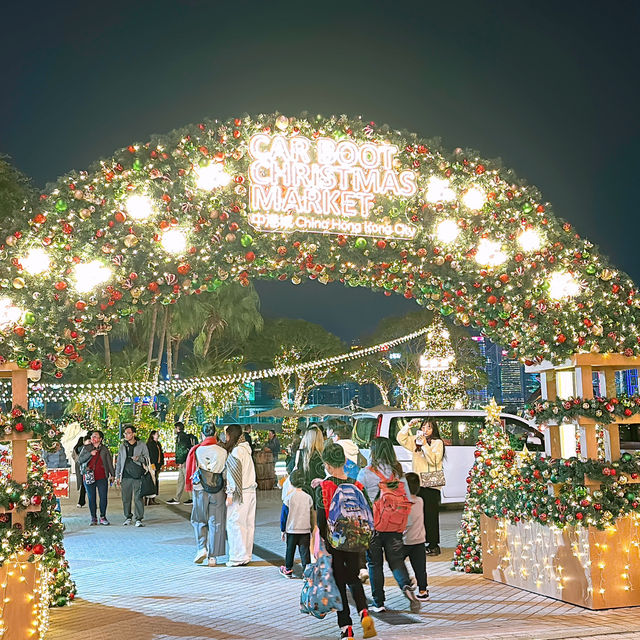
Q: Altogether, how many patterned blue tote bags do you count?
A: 1